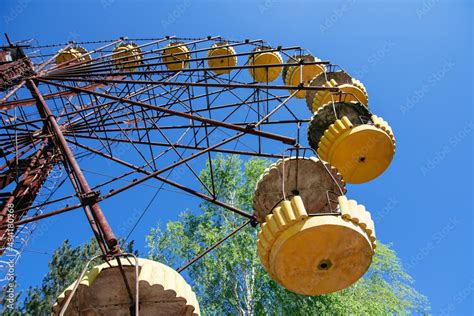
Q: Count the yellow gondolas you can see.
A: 10